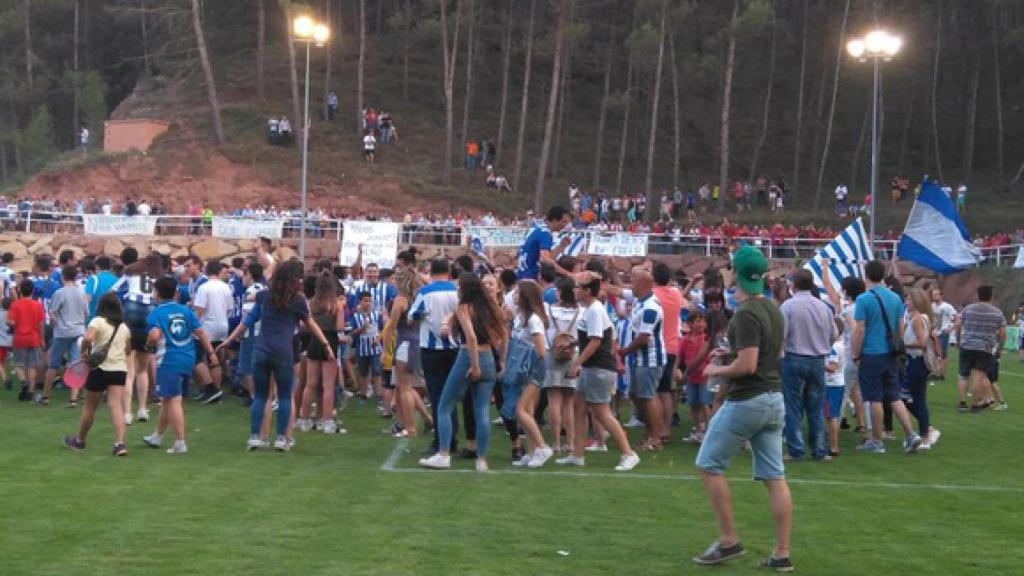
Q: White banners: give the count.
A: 5